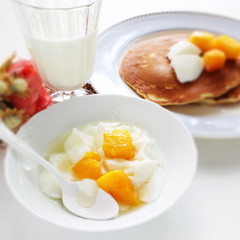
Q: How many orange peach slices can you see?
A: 6